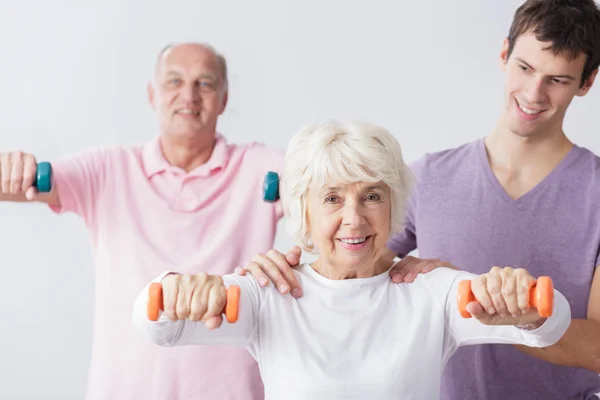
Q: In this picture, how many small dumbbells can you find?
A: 4